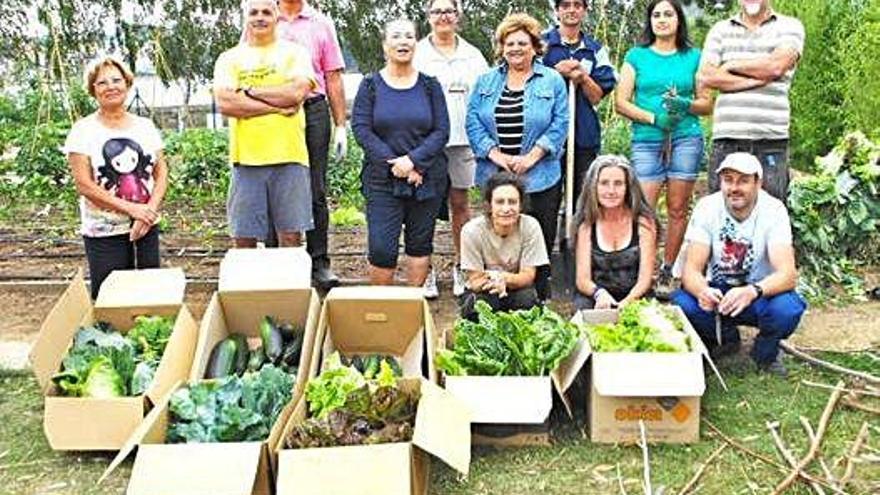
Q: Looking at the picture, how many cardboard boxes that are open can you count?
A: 7